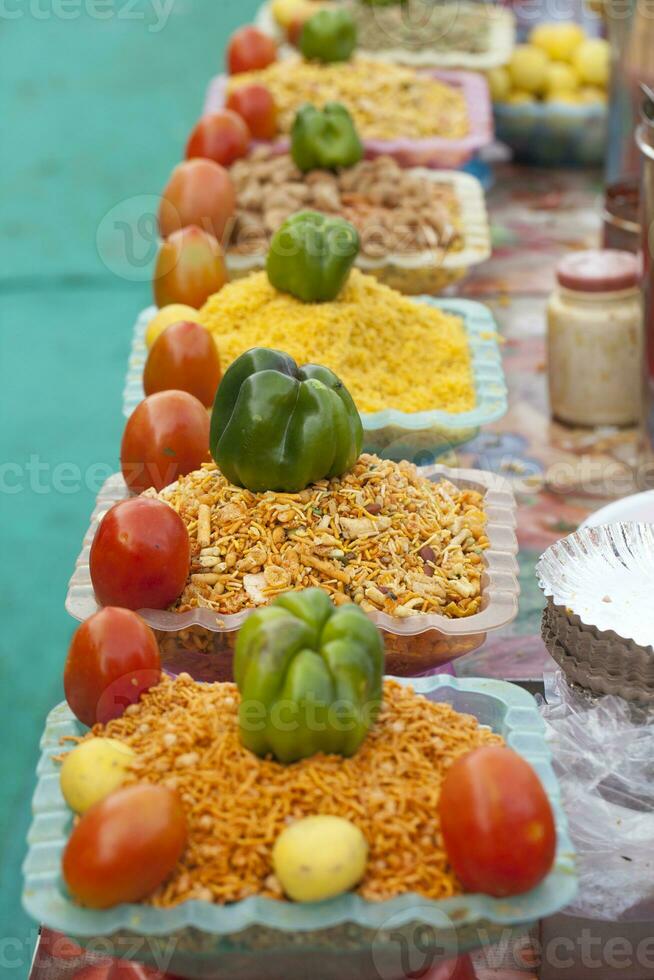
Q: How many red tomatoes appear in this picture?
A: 11